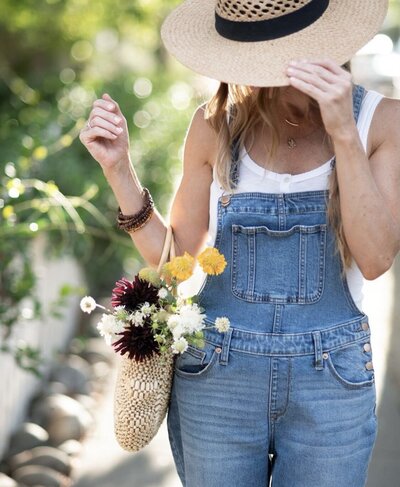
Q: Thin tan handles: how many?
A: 2